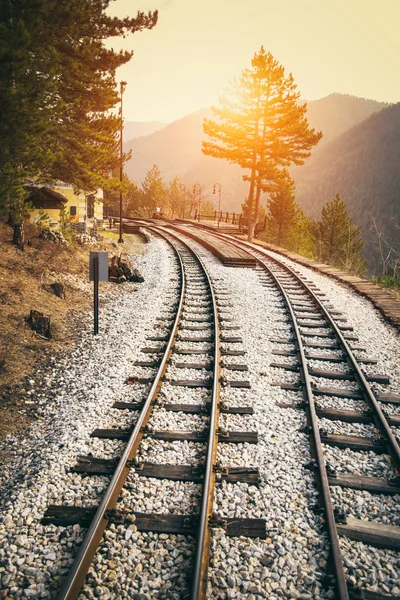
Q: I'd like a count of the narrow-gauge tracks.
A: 2